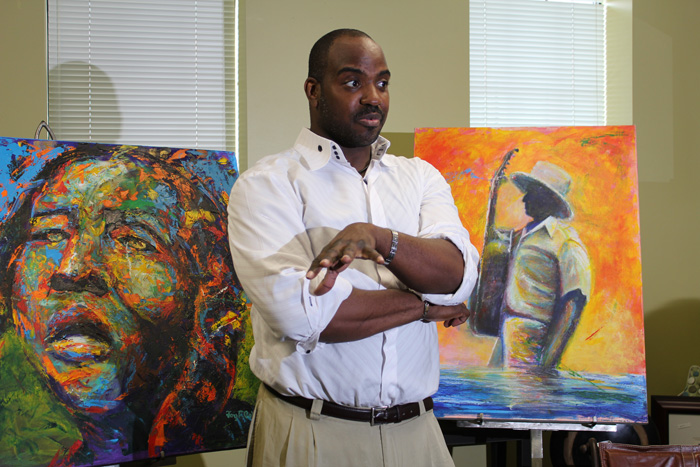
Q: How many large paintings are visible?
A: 2